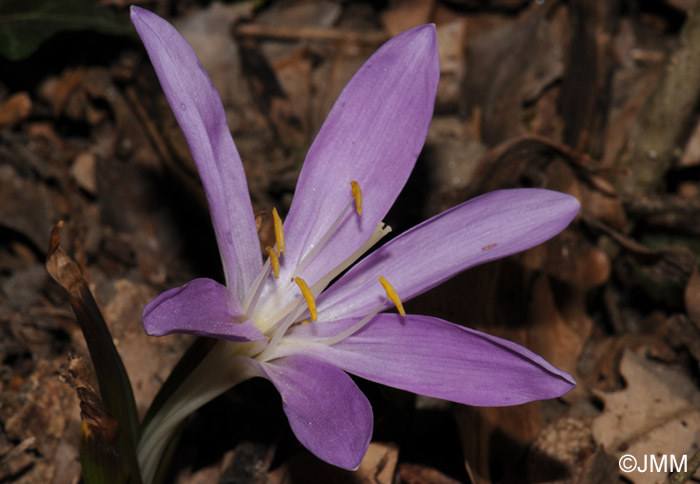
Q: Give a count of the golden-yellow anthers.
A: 5